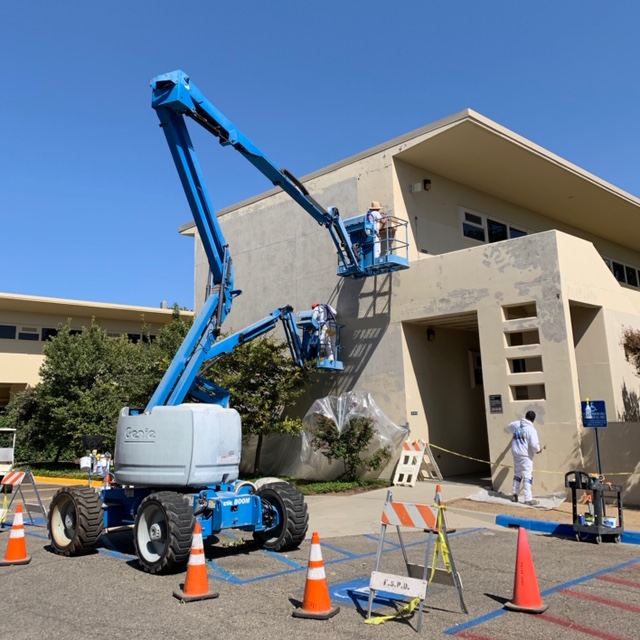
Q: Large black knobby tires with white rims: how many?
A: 3